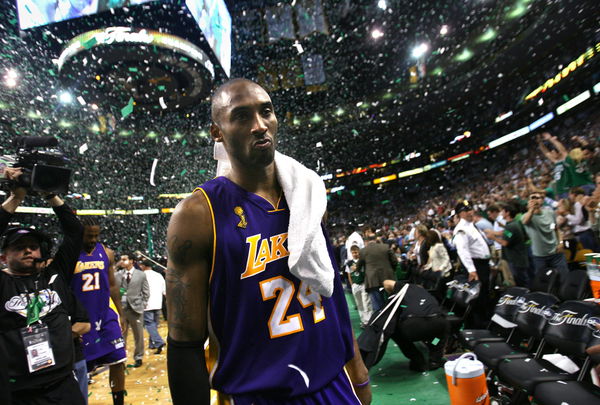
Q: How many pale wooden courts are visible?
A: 1